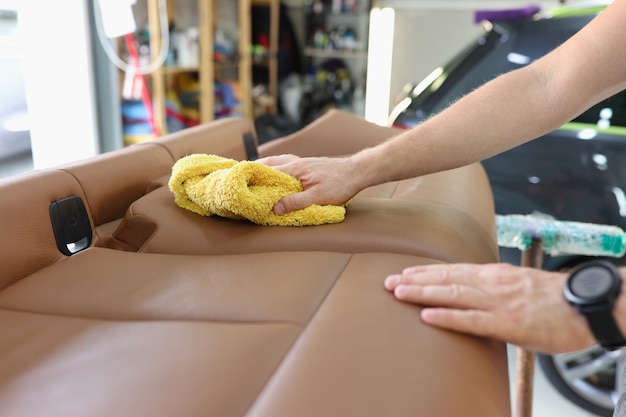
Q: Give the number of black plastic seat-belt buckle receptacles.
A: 2